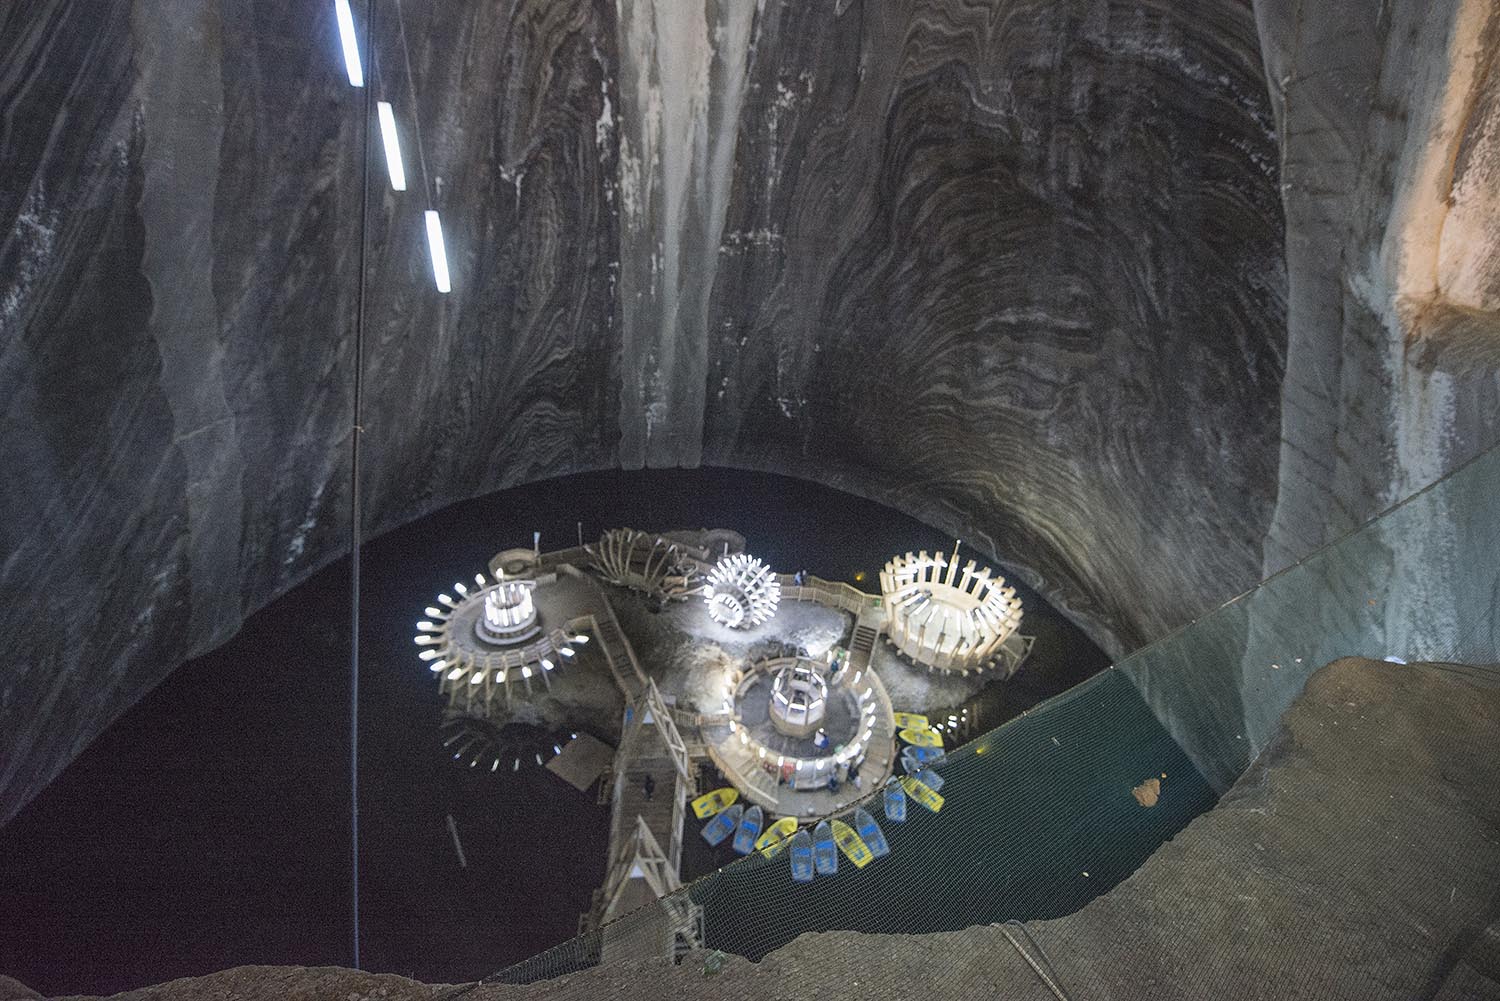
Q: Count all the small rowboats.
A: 14